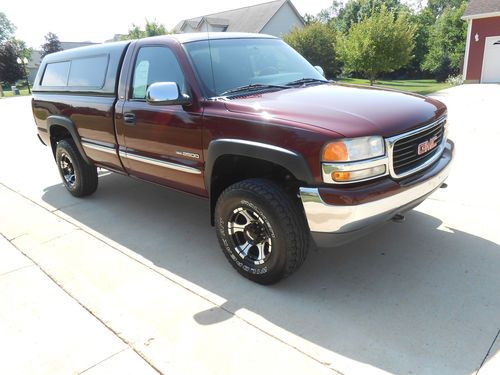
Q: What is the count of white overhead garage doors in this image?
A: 1